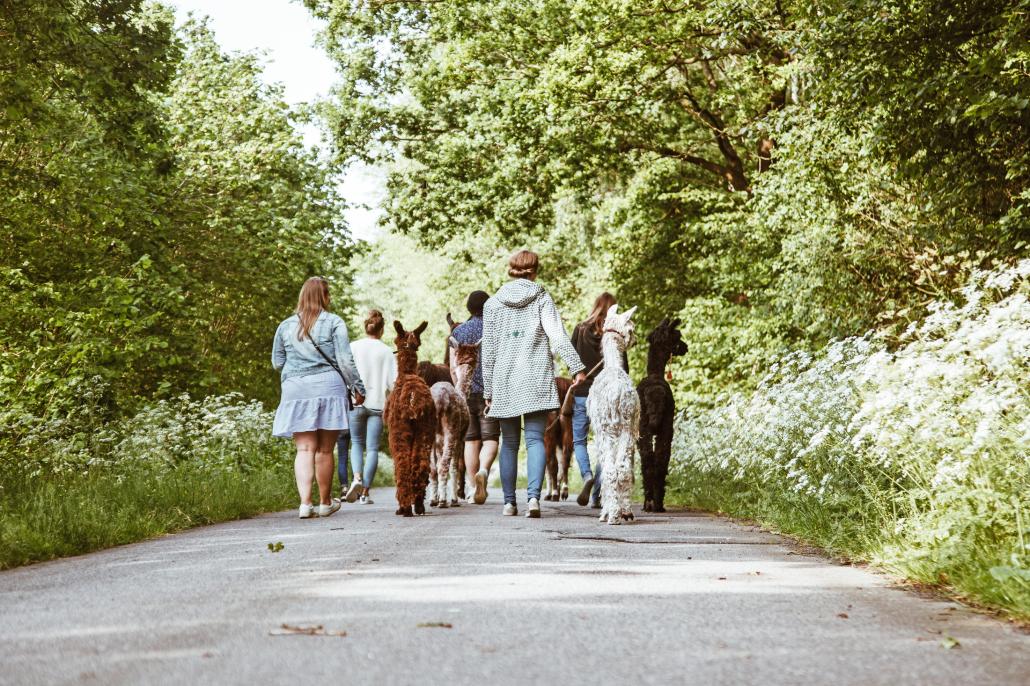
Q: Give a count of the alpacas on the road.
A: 6